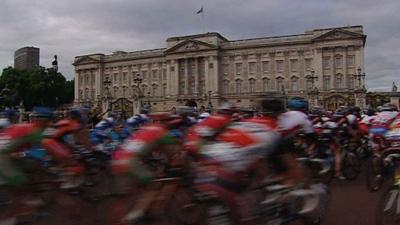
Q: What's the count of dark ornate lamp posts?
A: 4